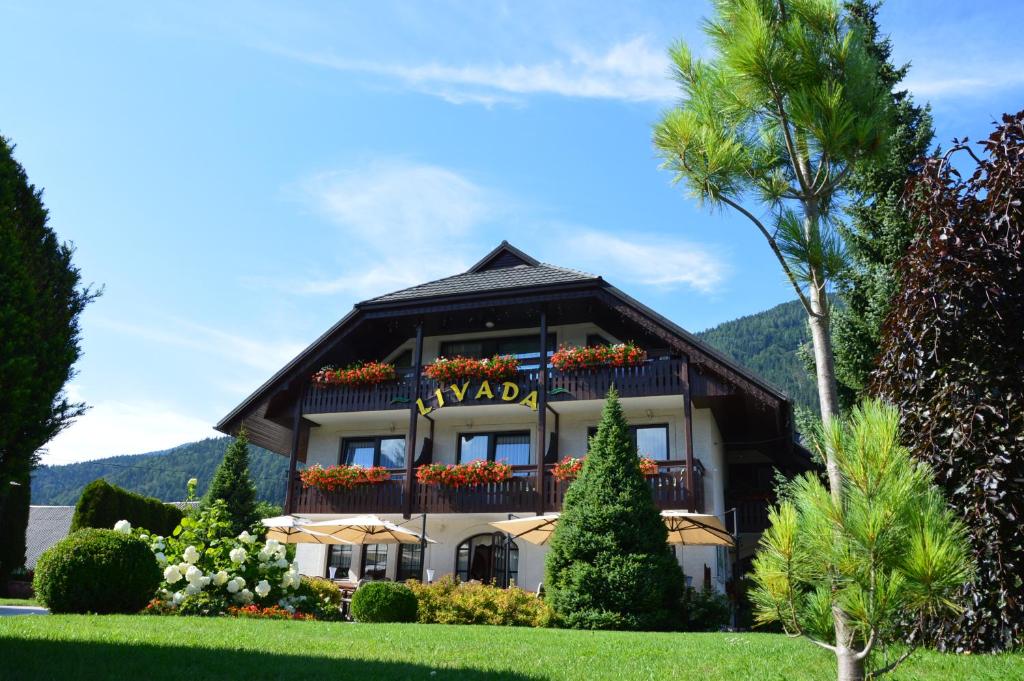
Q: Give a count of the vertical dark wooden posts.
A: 4